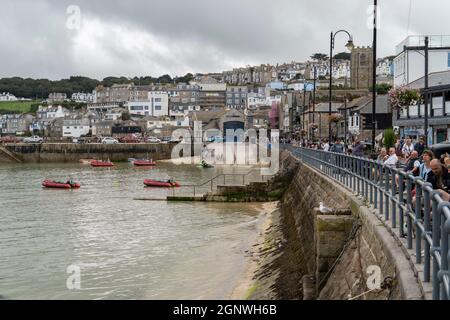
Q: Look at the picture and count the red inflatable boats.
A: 4